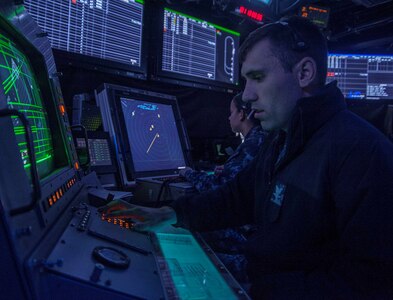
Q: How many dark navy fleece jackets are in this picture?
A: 1